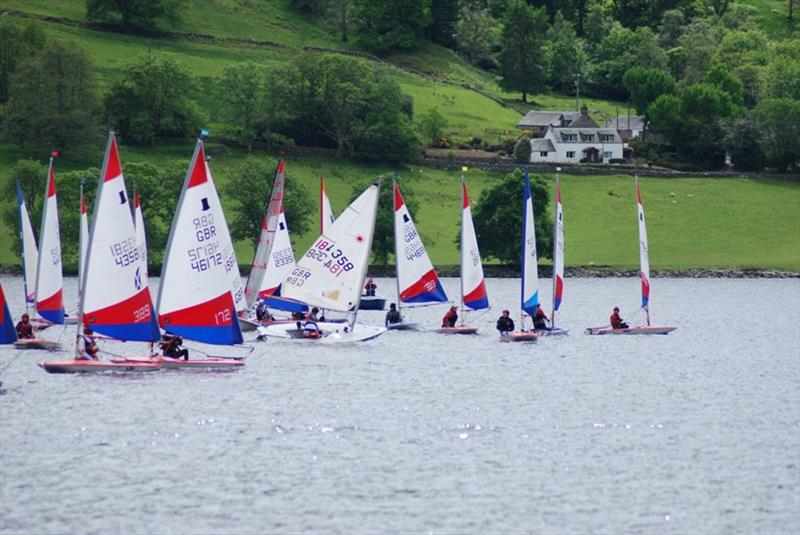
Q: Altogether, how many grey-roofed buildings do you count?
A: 3